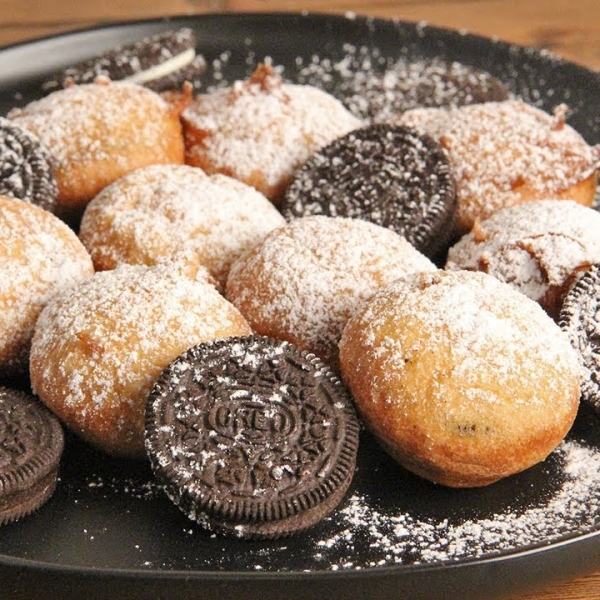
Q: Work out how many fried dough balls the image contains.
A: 9